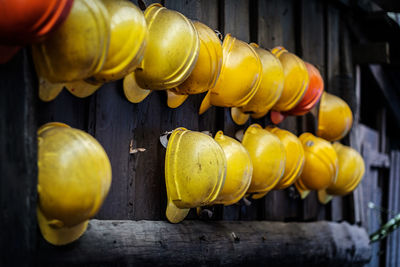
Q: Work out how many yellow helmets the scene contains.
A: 15